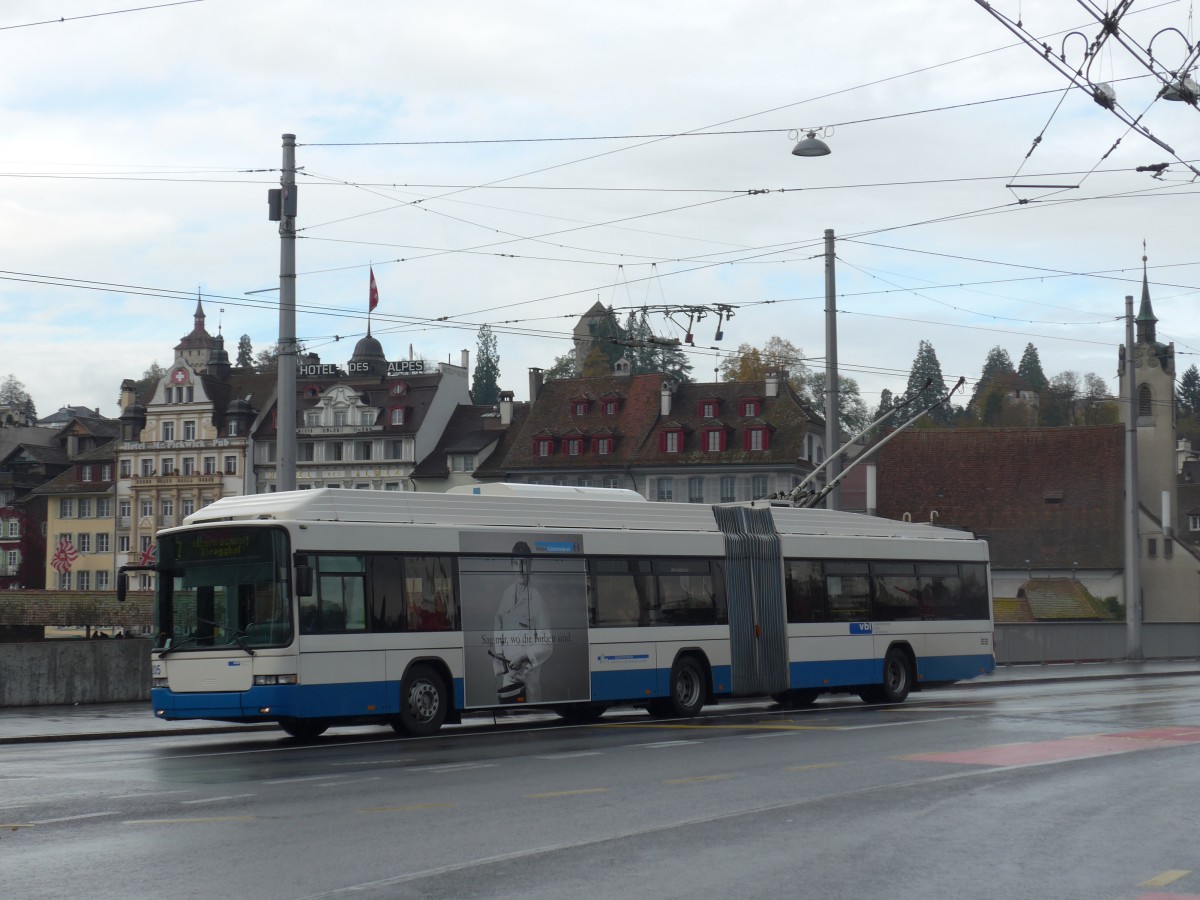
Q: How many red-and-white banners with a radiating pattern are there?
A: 1